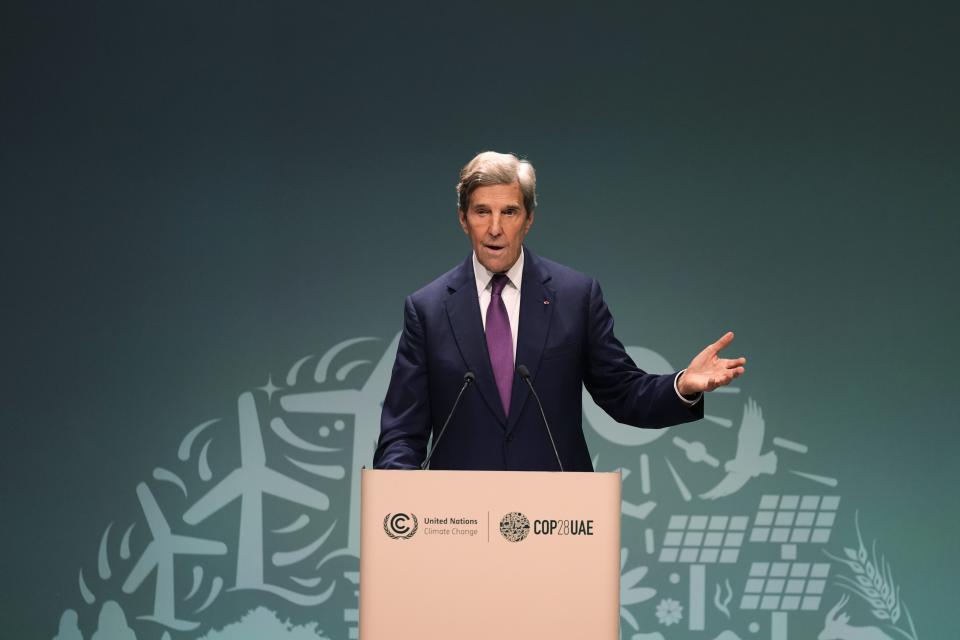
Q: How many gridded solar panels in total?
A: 3